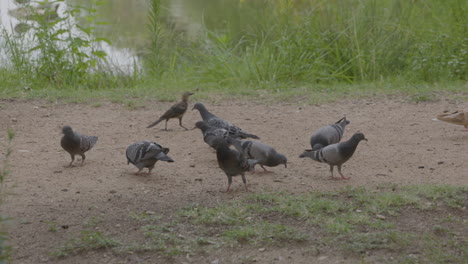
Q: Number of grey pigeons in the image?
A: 8